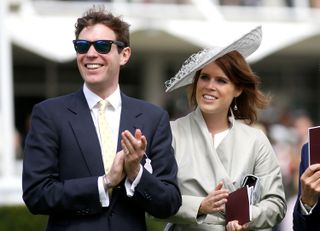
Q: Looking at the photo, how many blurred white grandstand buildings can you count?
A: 1